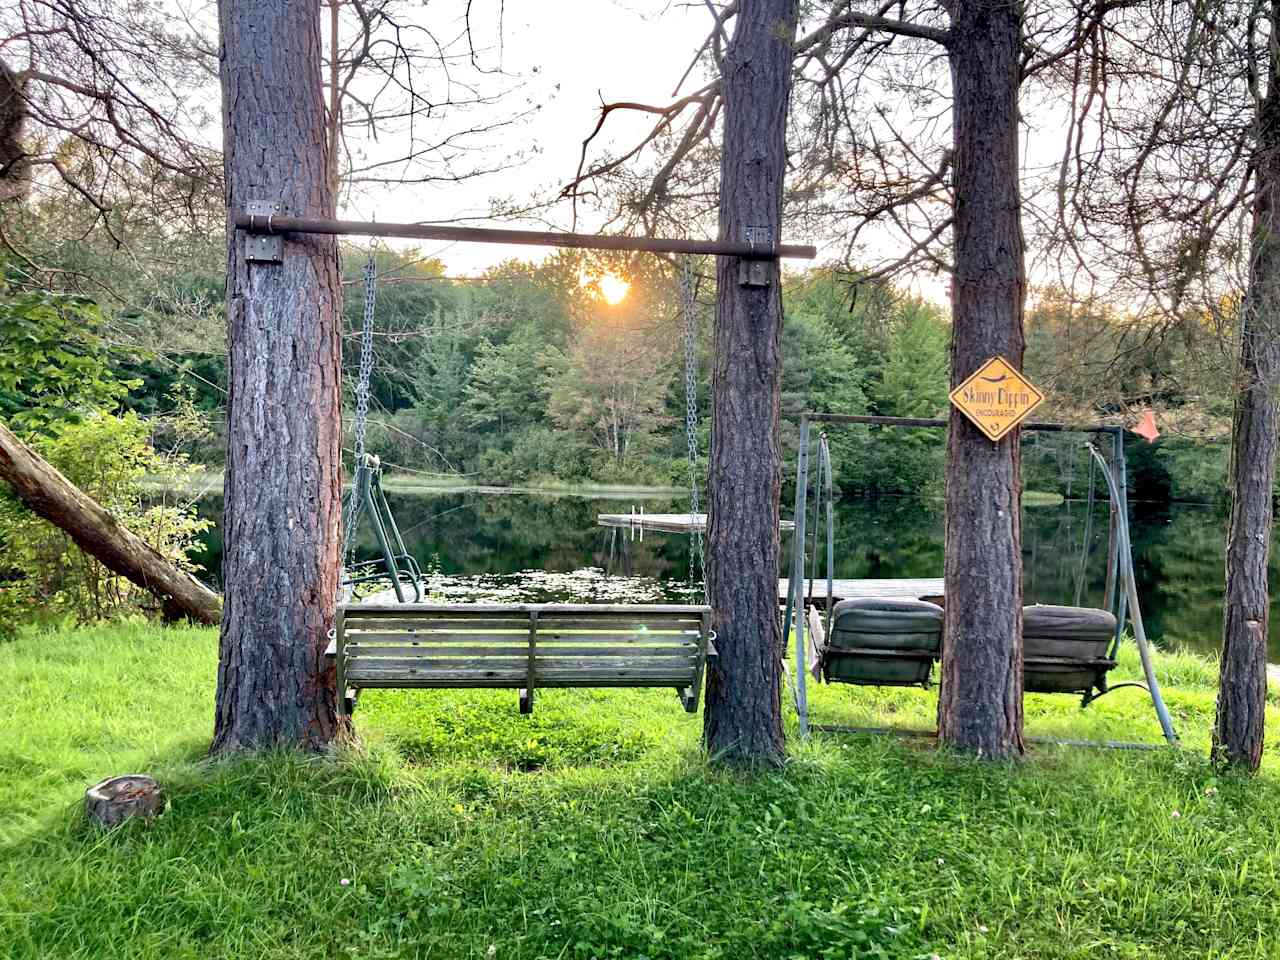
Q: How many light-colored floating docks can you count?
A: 2